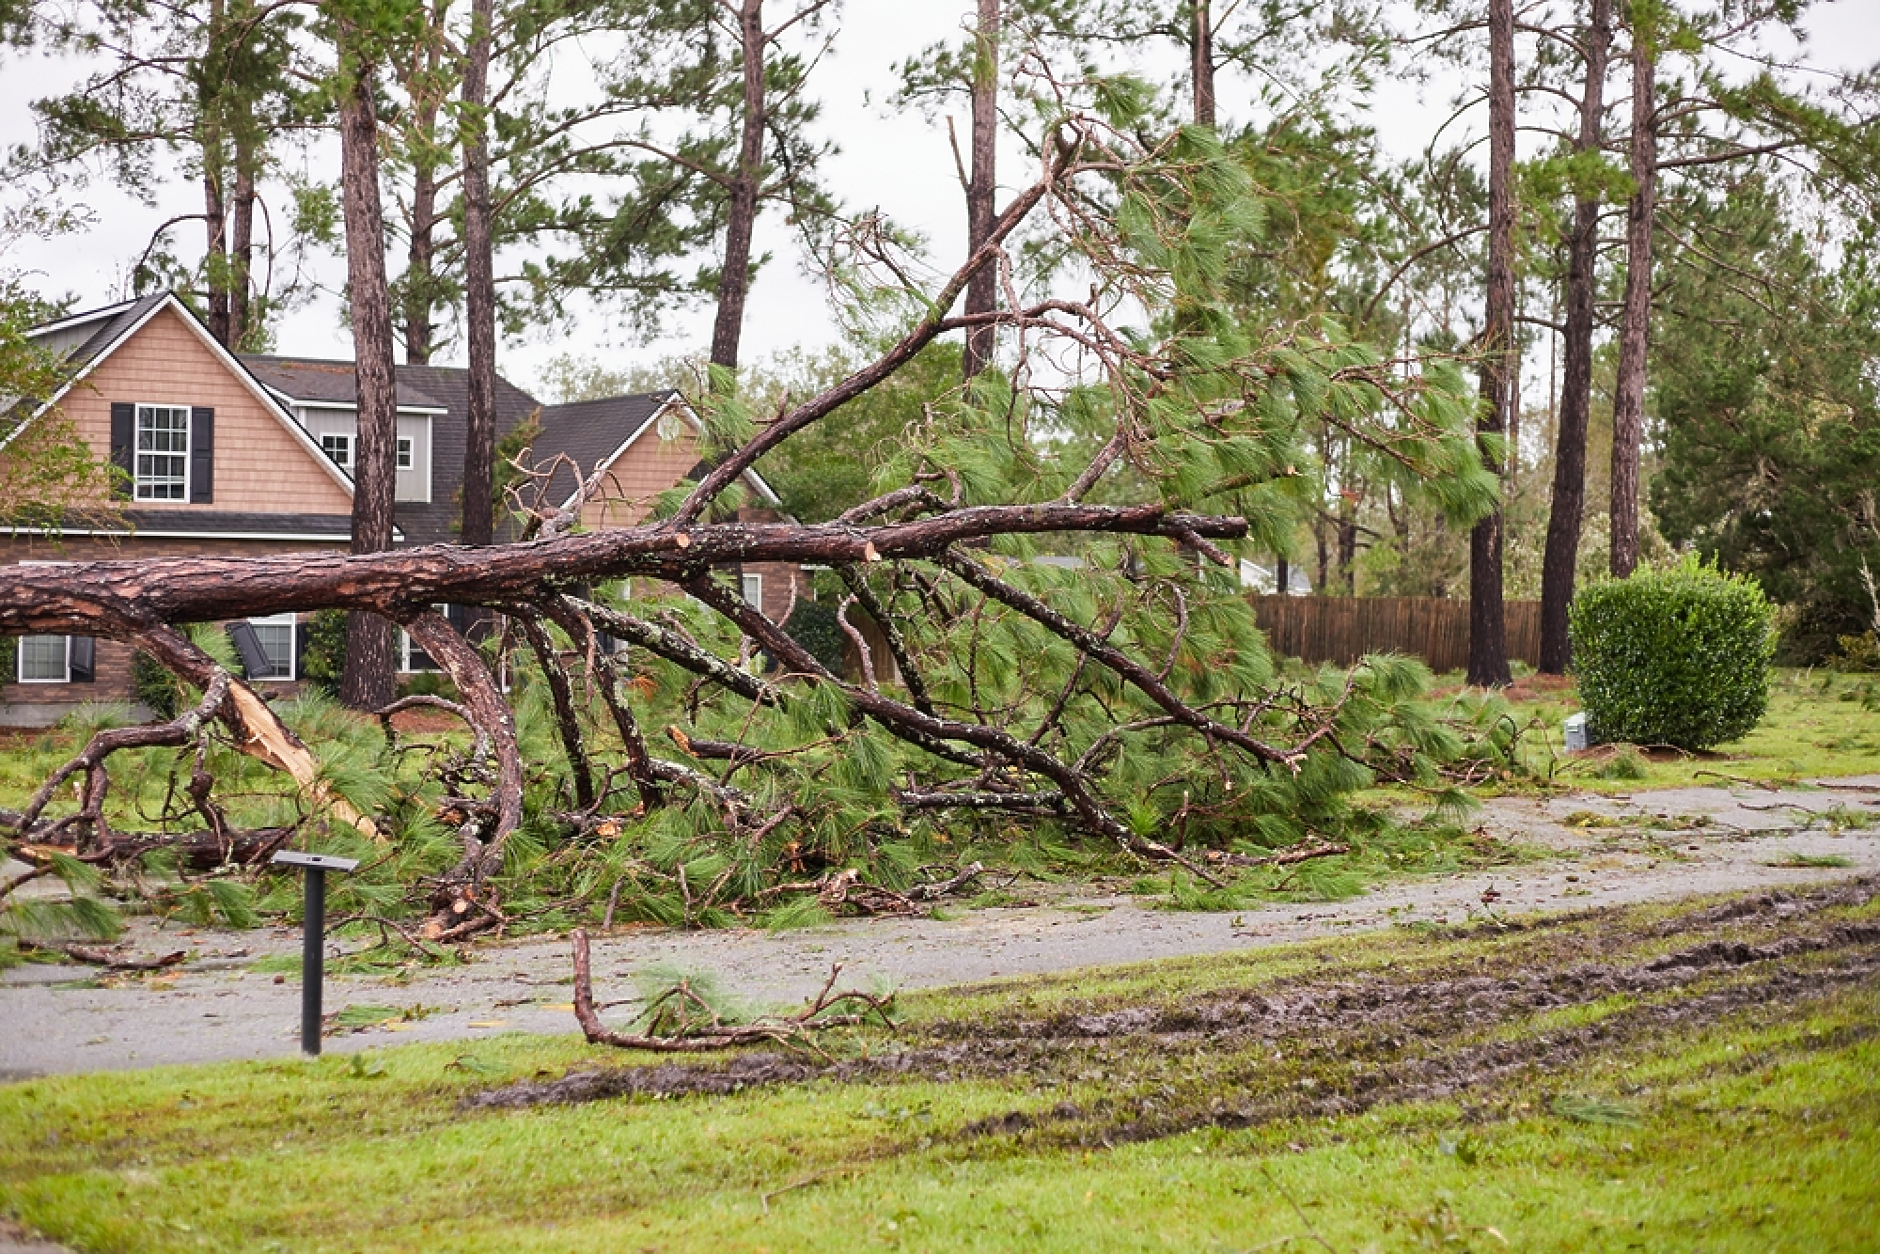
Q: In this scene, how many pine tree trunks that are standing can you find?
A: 11